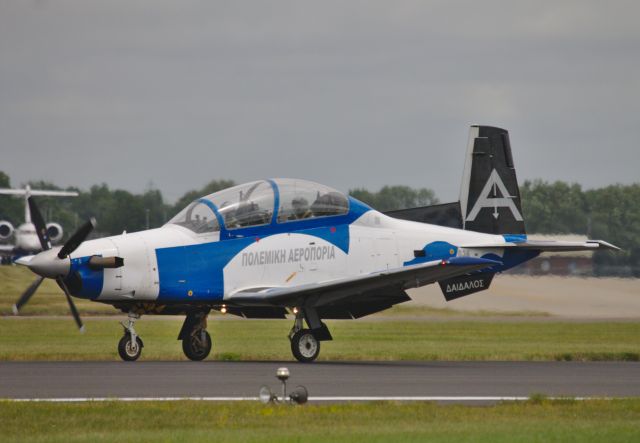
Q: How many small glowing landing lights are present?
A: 2